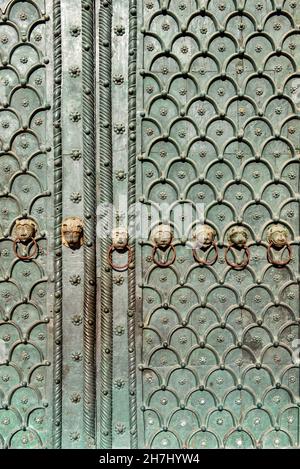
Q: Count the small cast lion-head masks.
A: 7